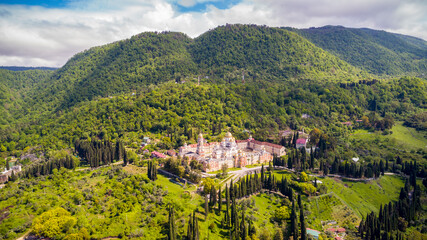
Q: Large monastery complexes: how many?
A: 1